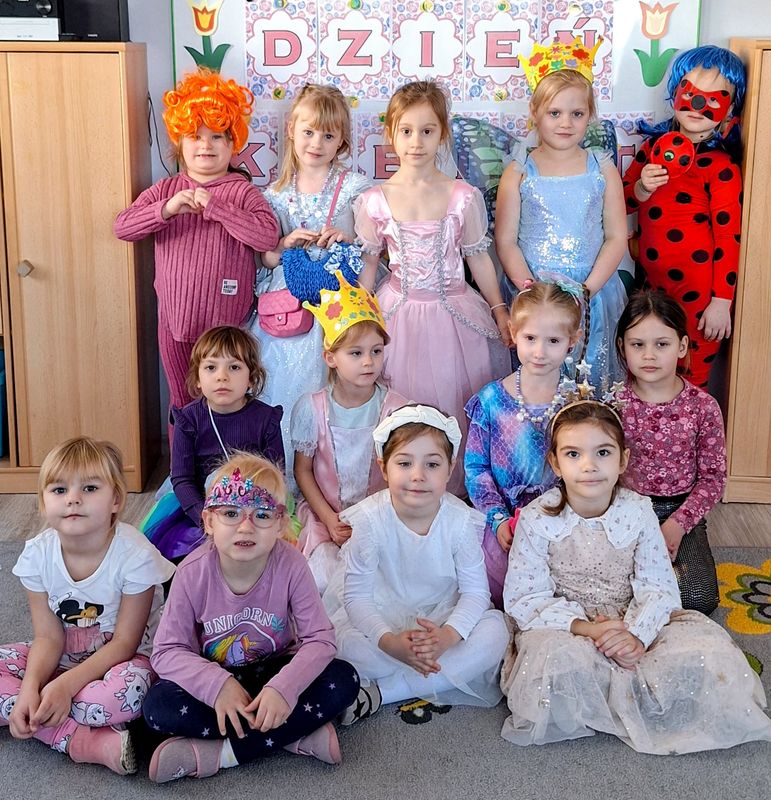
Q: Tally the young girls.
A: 13